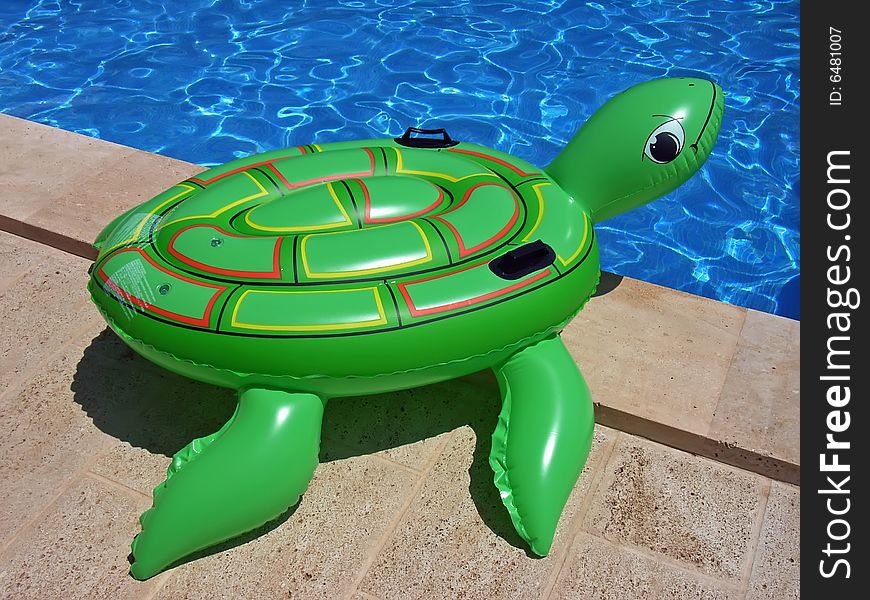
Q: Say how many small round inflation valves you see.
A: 2